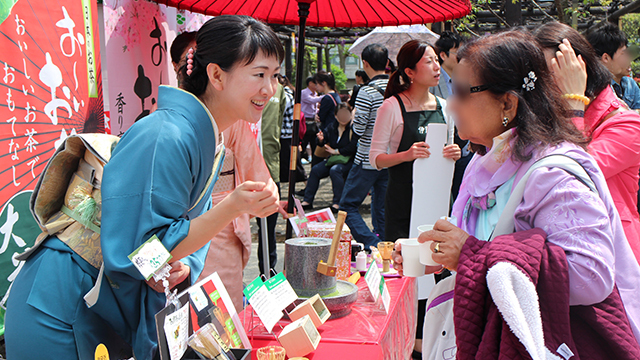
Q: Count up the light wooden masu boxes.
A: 2